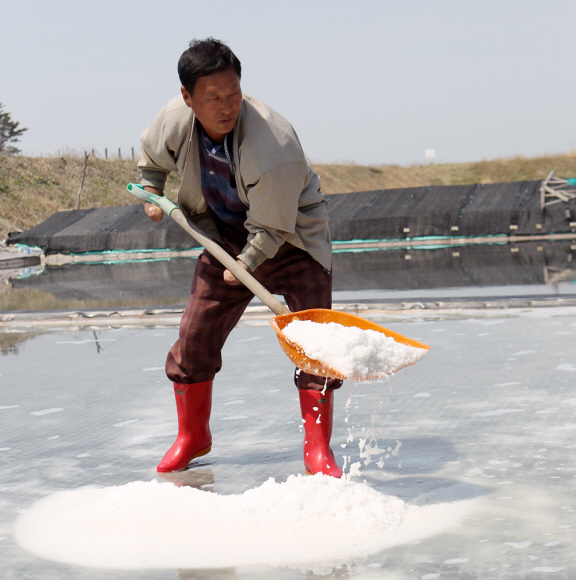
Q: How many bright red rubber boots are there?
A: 2